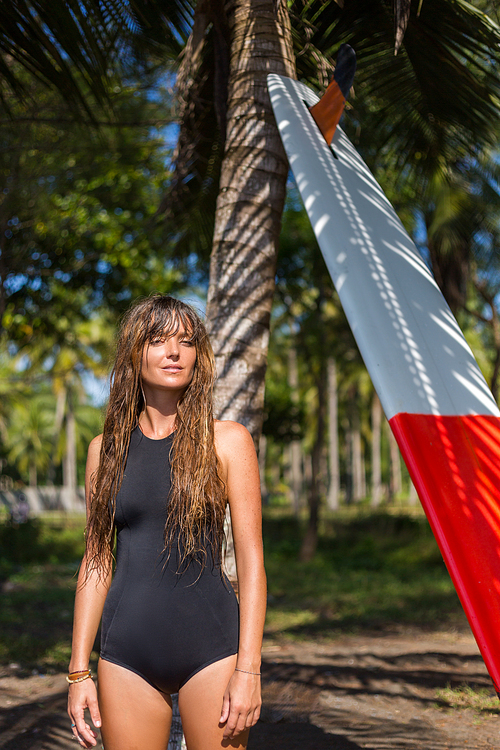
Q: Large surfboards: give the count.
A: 1